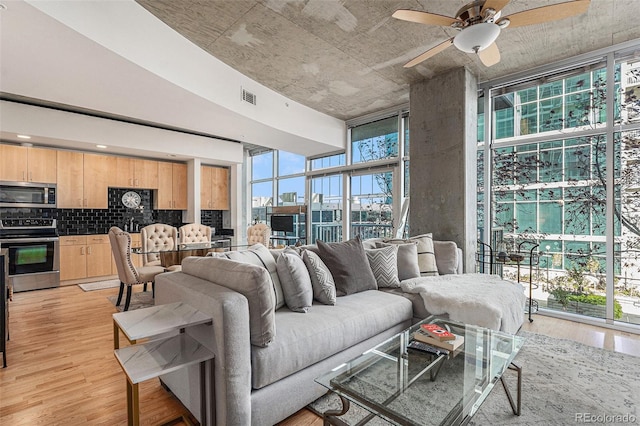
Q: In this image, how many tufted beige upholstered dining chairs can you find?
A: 4